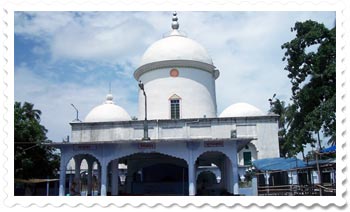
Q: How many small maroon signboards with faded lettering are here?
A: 3